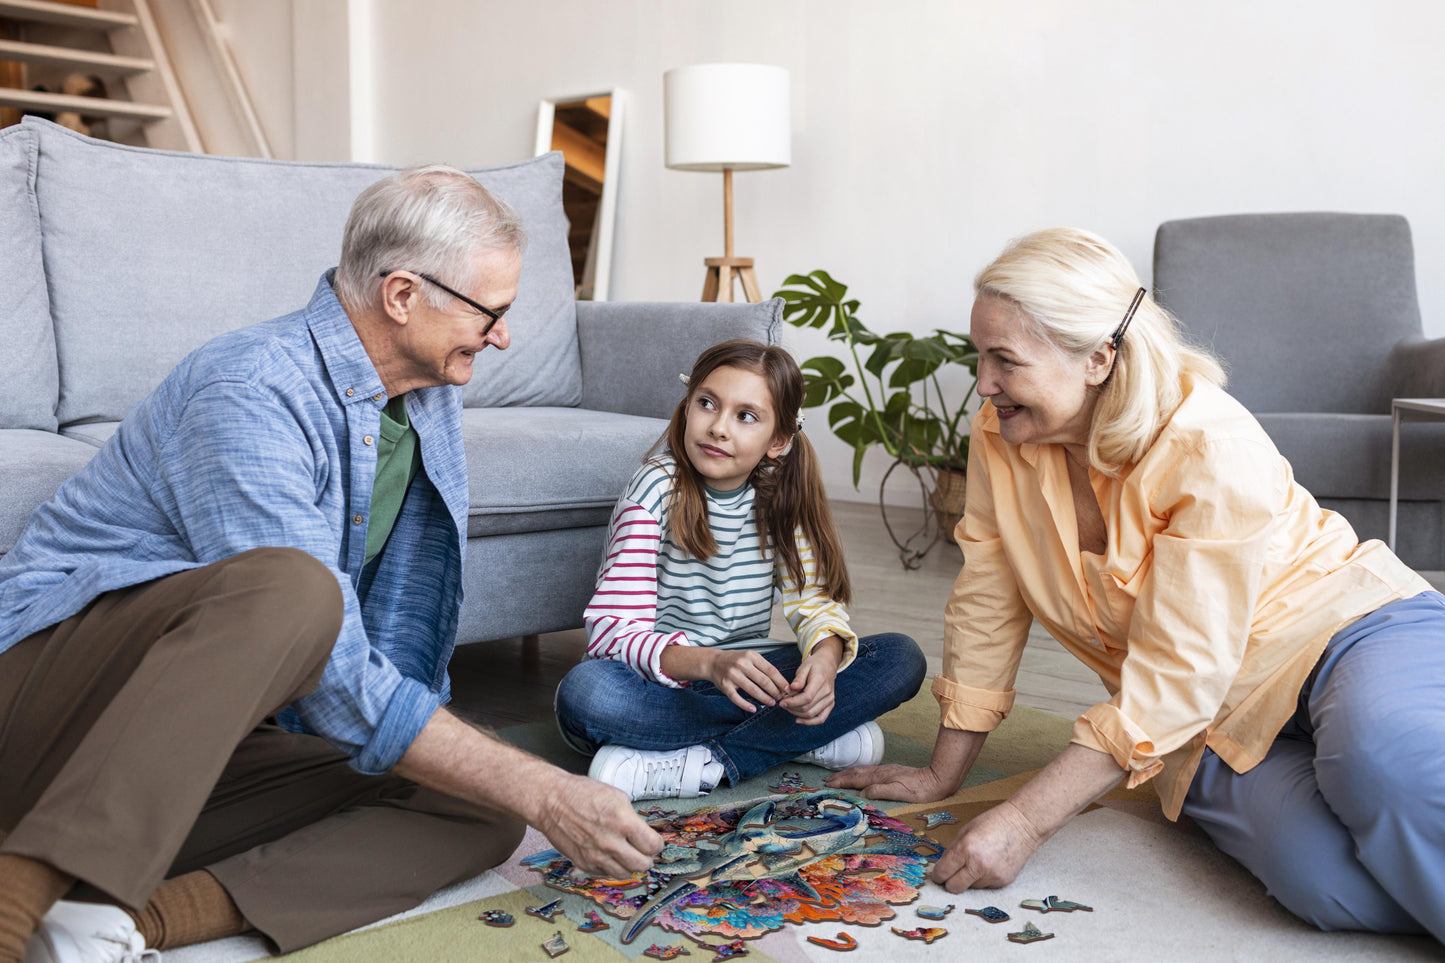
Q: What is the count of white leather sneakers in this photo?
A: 3